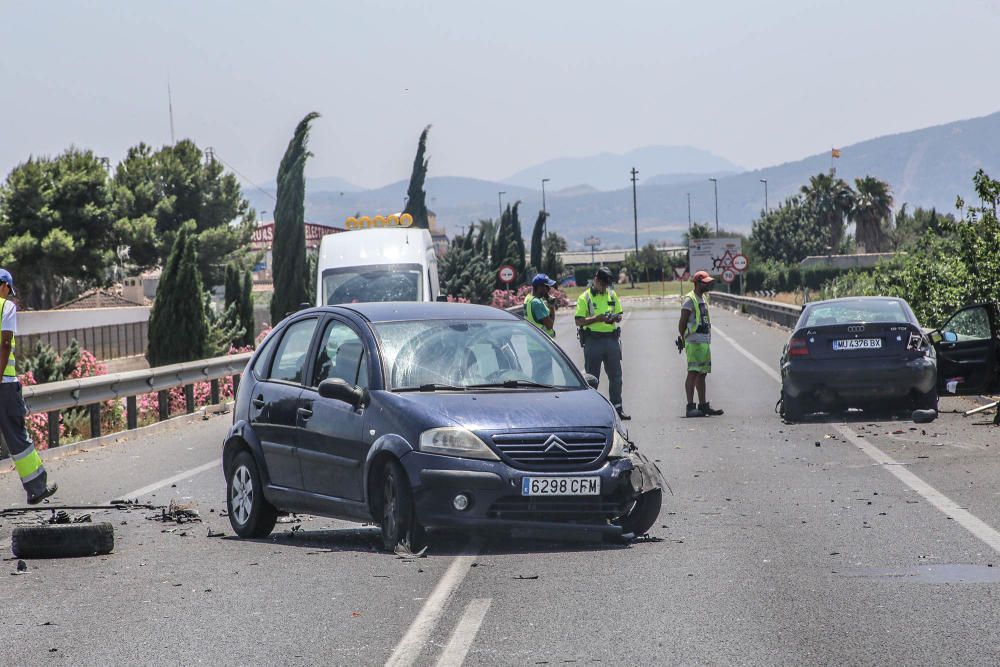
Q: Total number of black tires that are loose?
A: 1